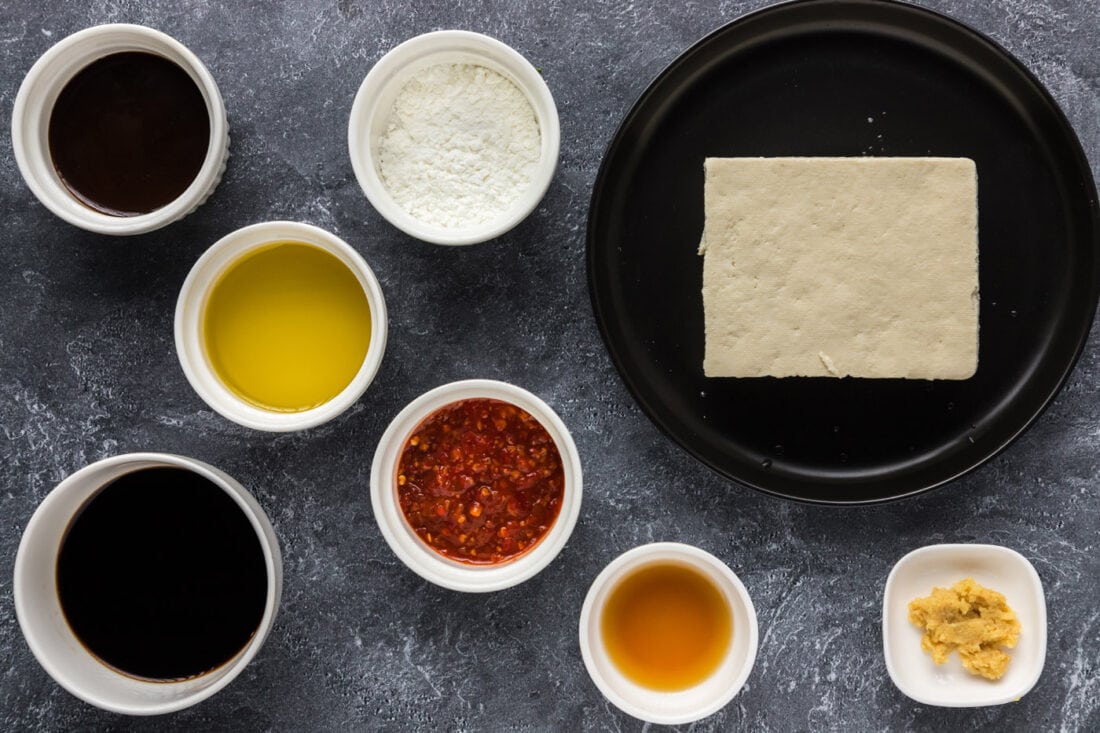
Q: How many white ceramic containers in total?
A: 7